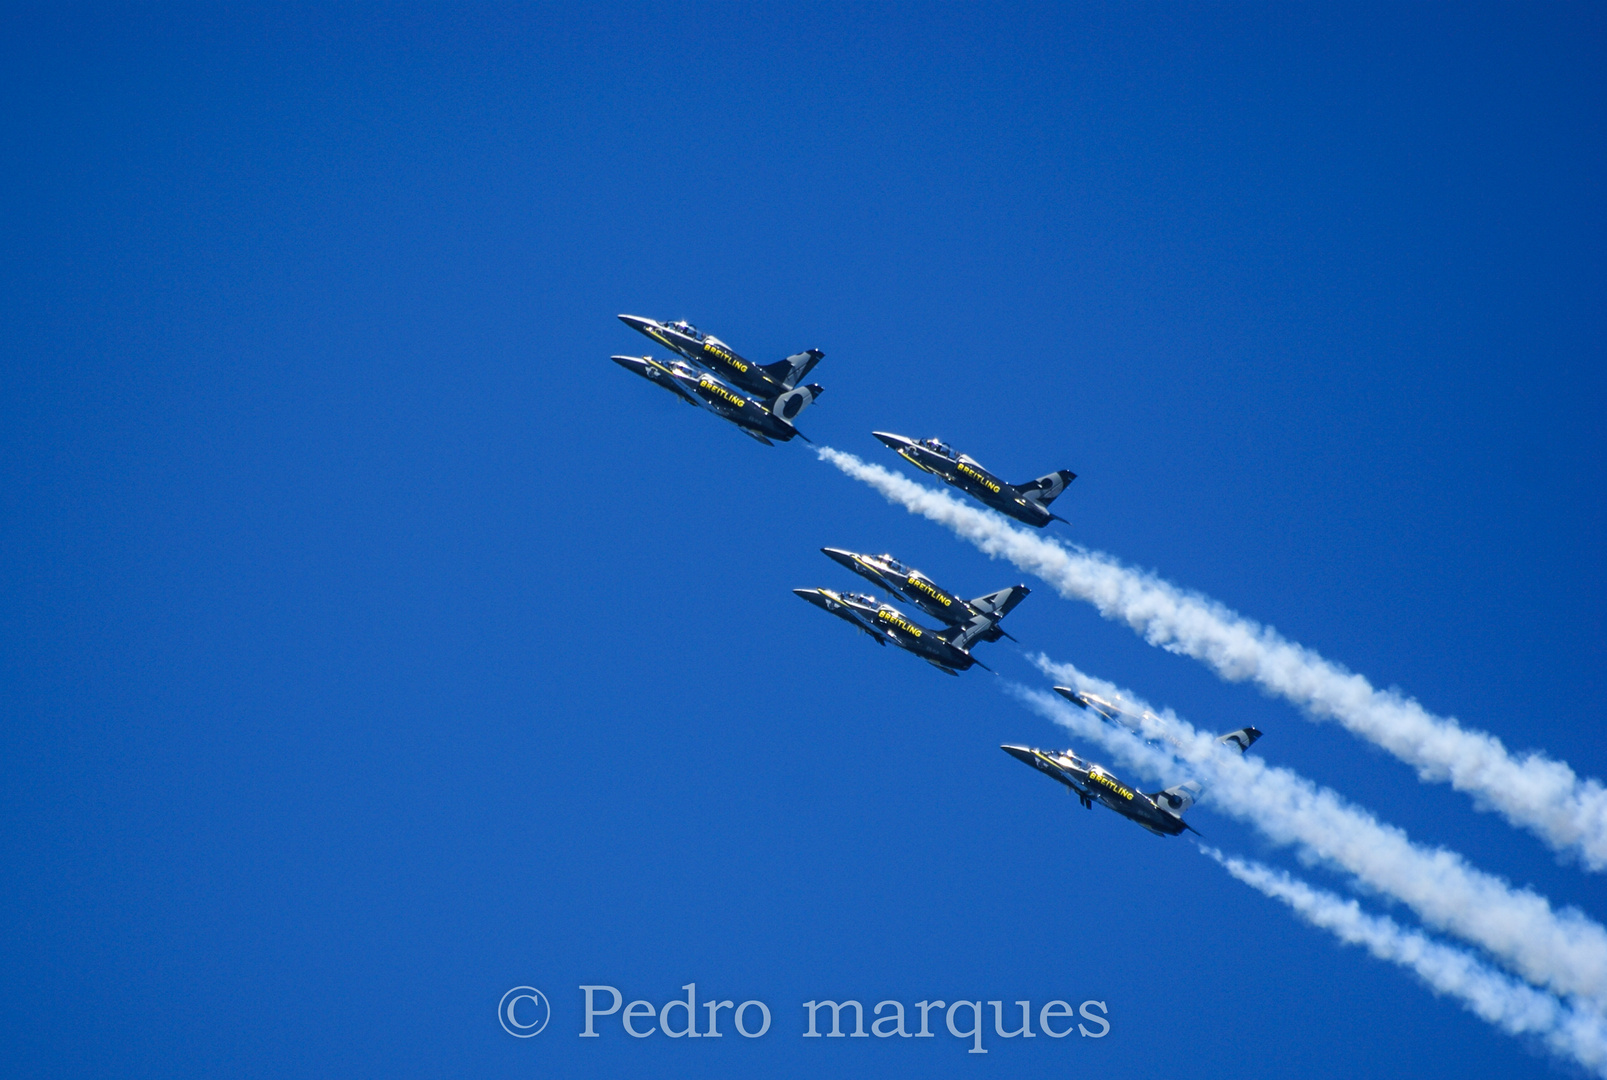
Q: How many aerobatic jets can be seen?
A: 7